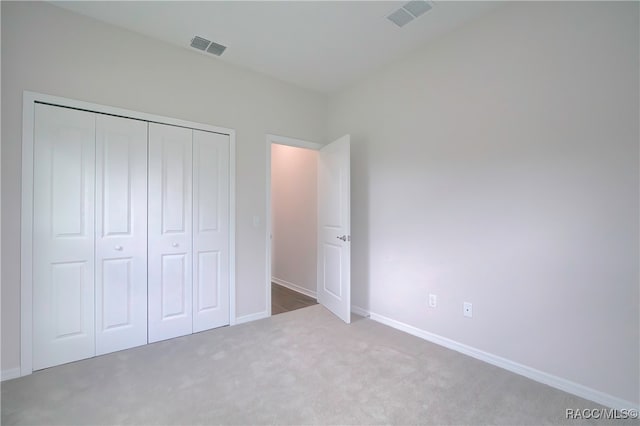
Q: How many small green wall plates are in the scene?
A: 0